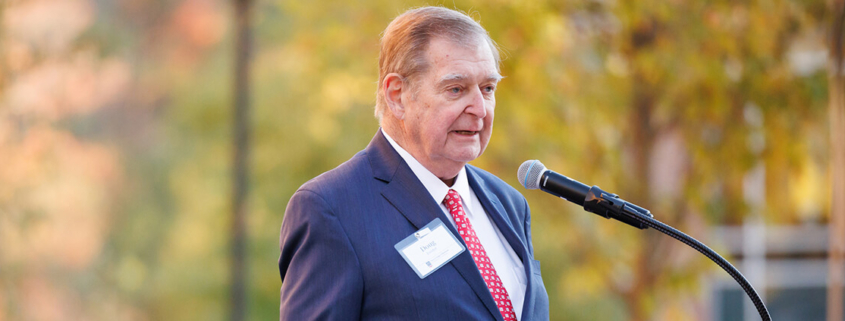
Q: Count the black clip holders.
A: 1